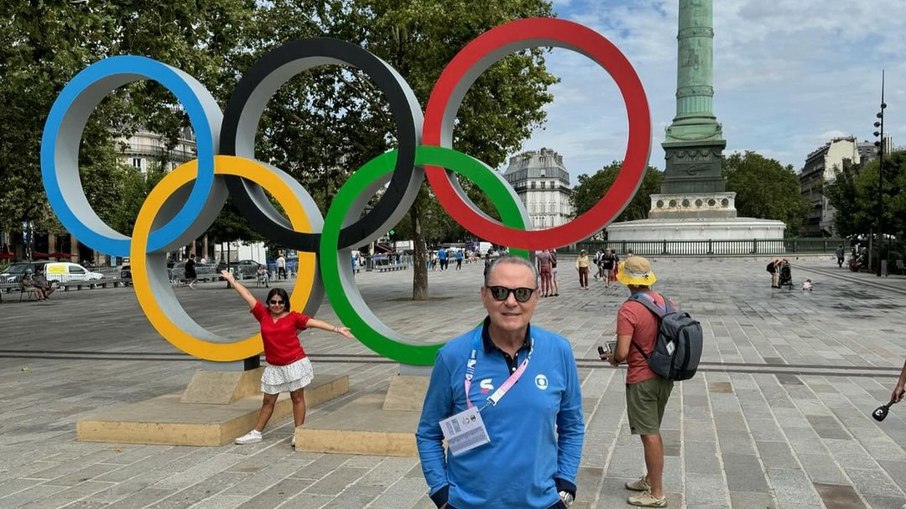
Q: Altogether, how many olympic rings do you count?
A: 5